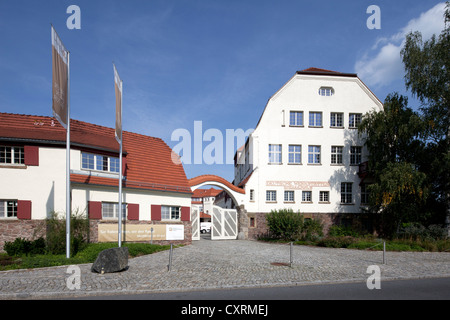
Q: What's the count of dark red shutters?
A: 6